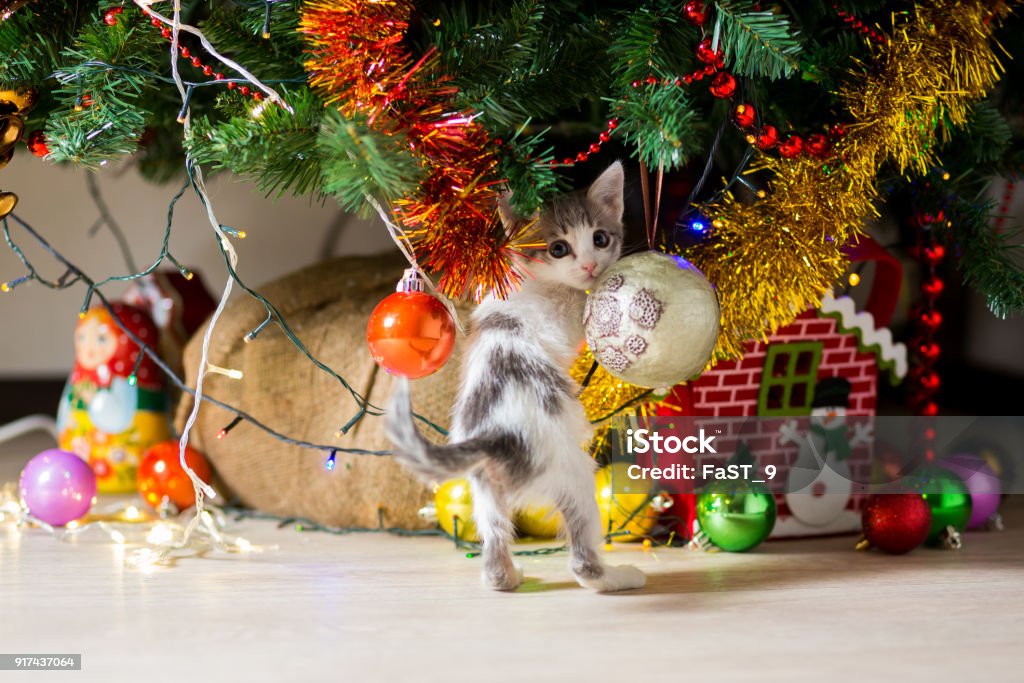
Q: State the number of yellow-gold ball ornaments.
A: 3